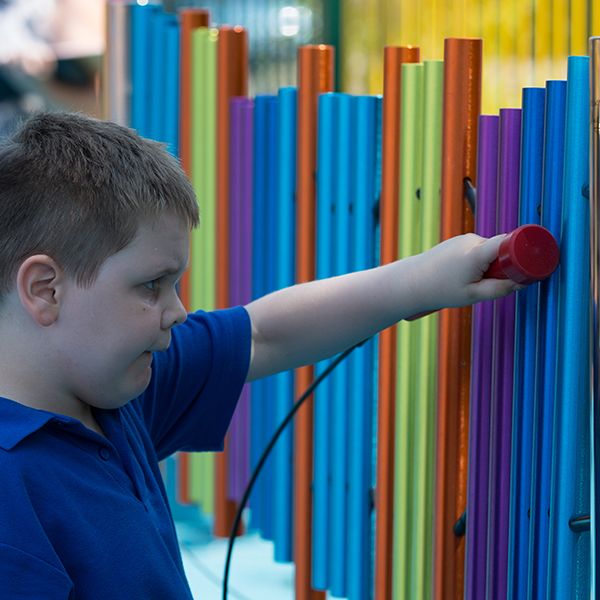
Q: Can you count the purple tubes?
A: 4